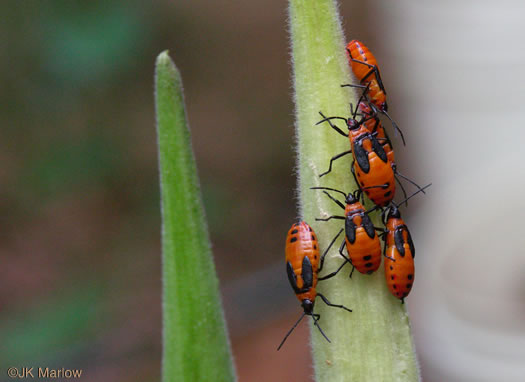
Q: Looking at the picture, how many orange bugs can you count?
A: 6